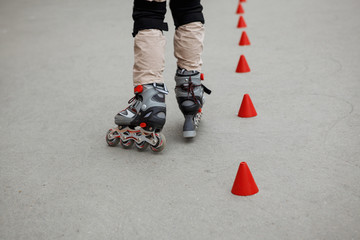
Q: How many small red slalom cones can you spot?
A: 7